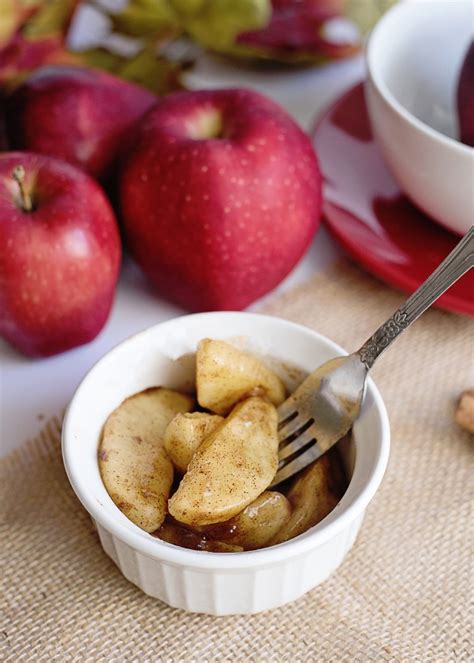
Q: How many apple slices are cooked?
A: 6